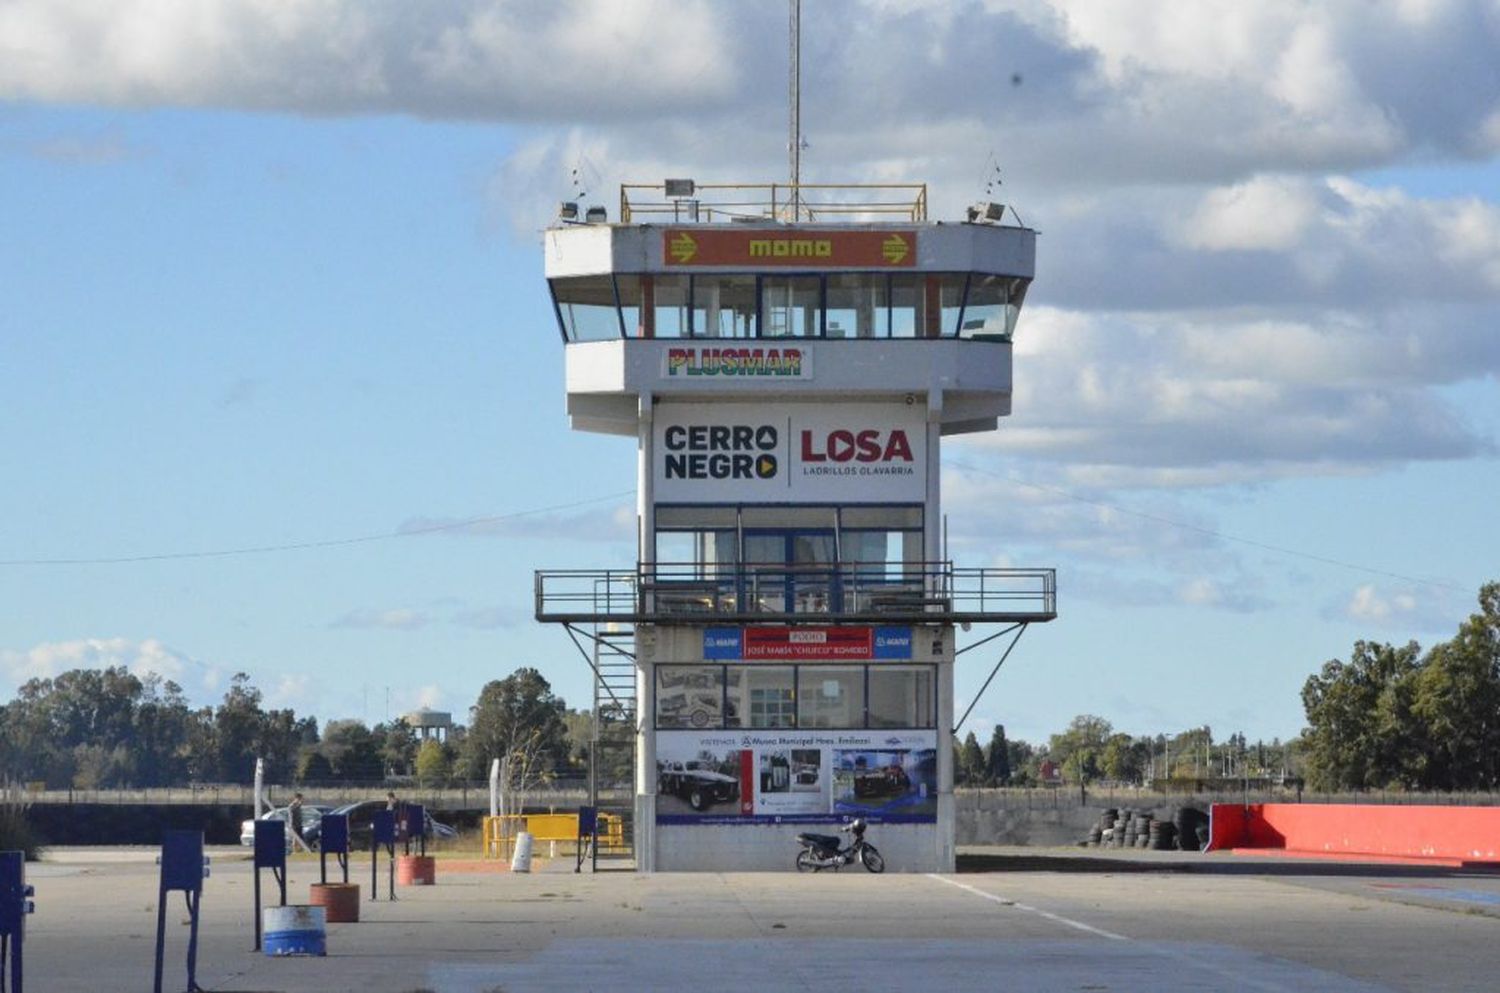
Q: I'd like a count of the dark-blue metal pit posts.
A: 7